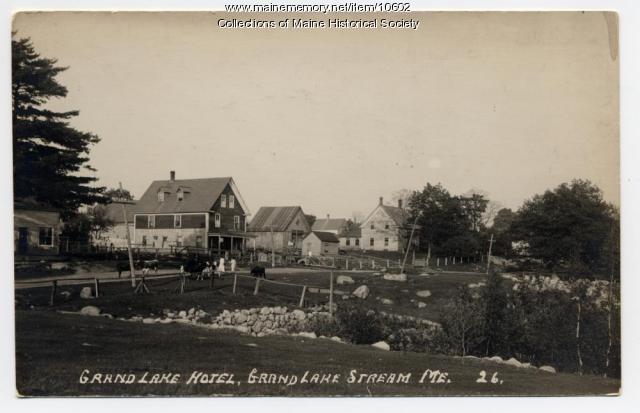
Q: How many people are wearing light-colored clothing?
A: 2